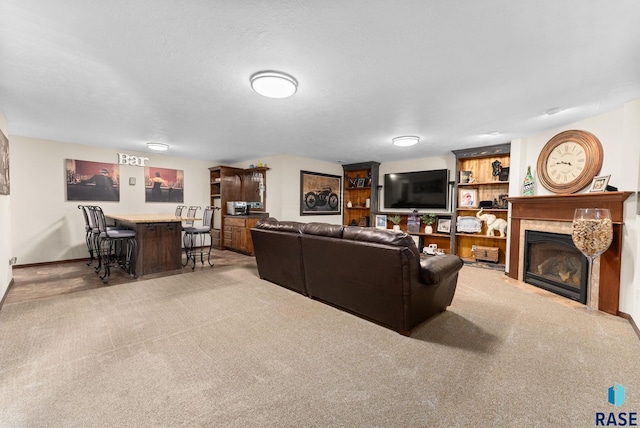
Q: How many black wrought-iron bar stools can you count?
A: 6